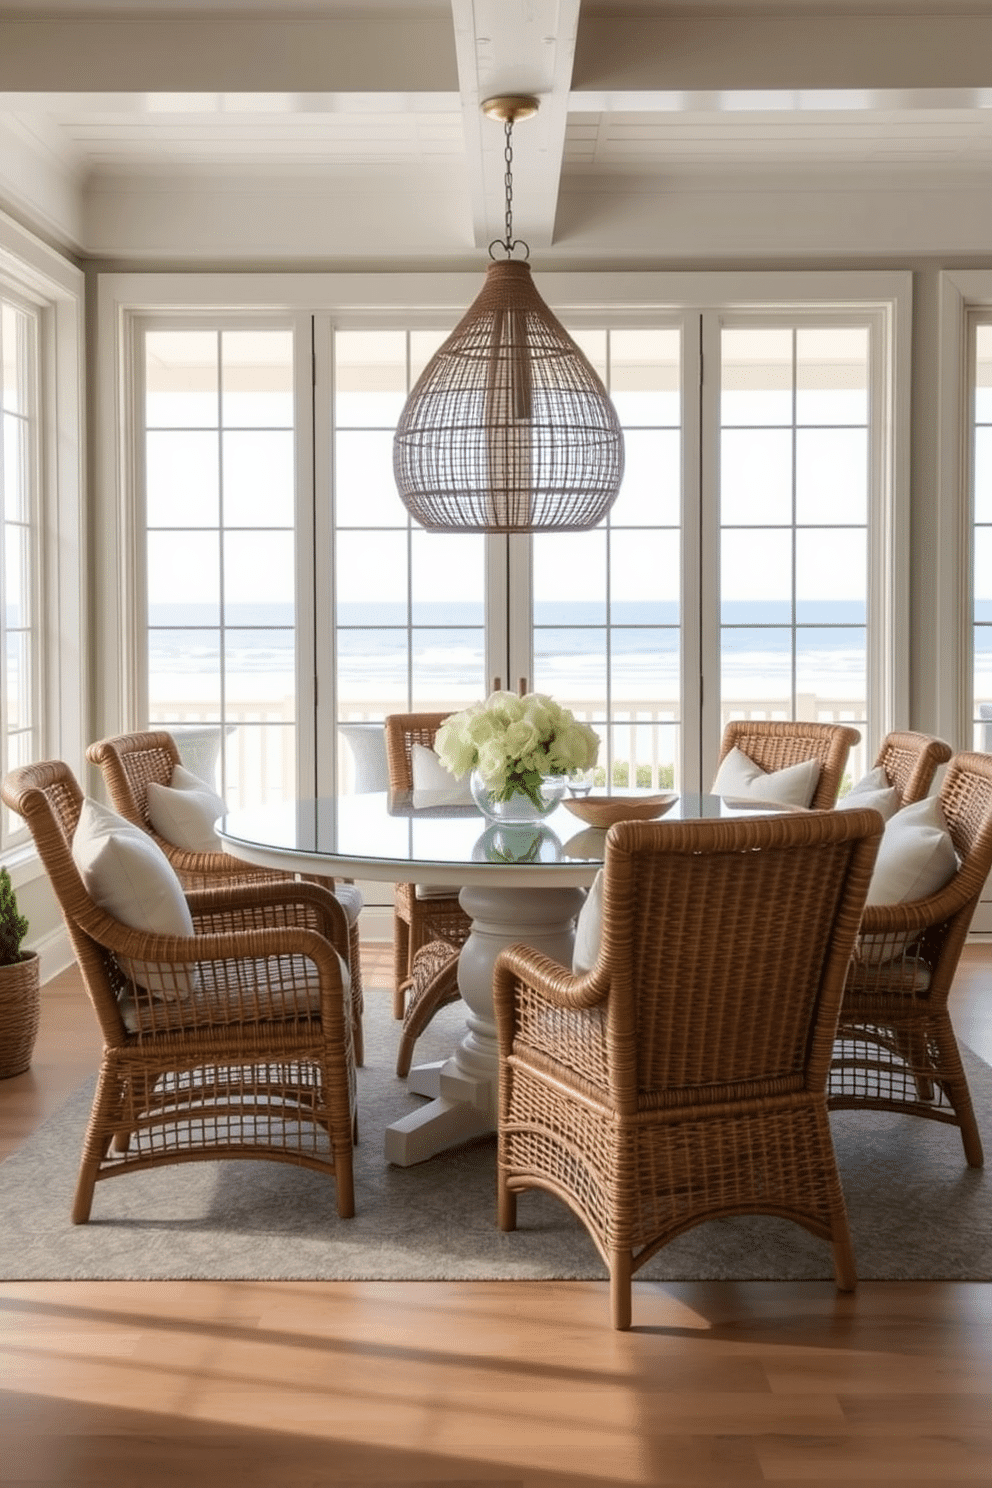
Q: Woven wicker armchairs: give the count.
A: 7